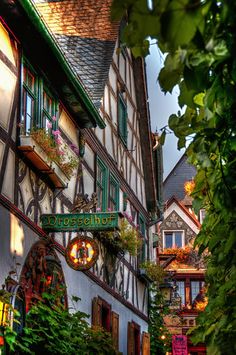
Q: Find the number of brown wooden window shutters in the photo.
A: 4